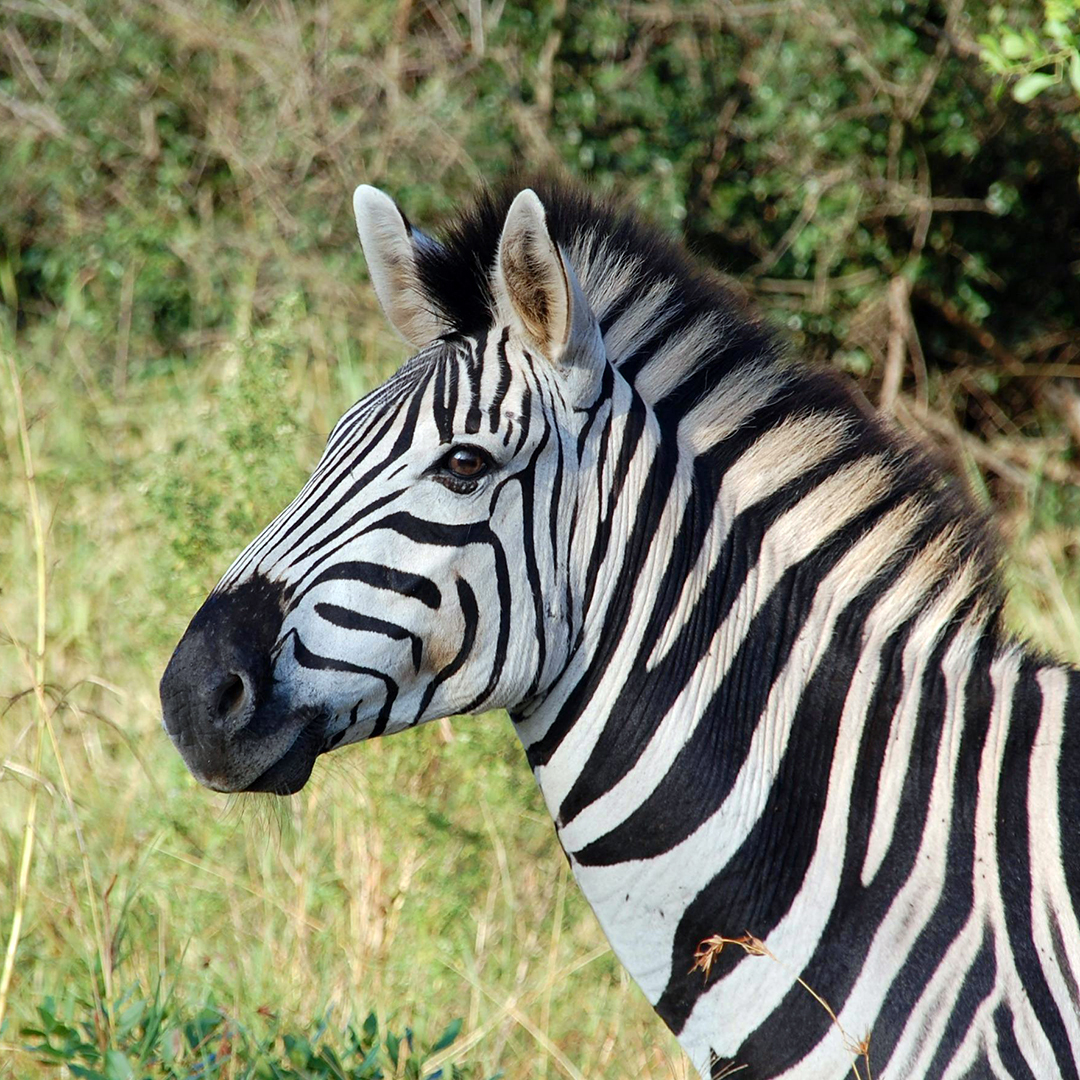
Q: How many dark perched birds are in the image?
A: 0